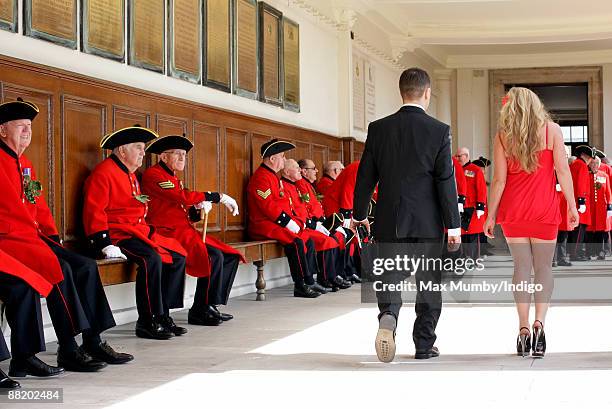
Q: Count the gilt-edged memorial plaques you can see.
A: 9